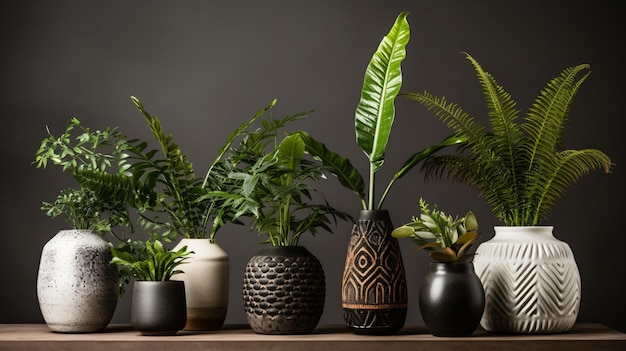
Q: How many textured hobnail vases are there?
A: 1